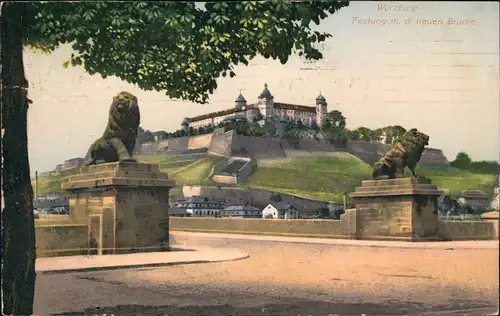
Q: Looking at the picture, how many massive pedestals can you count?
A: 2